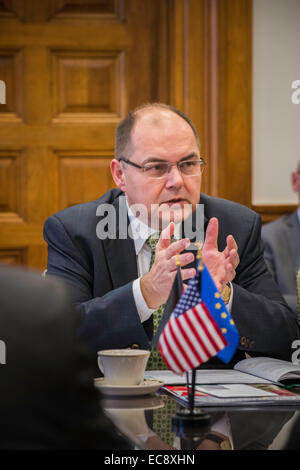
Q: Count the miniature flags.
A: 3